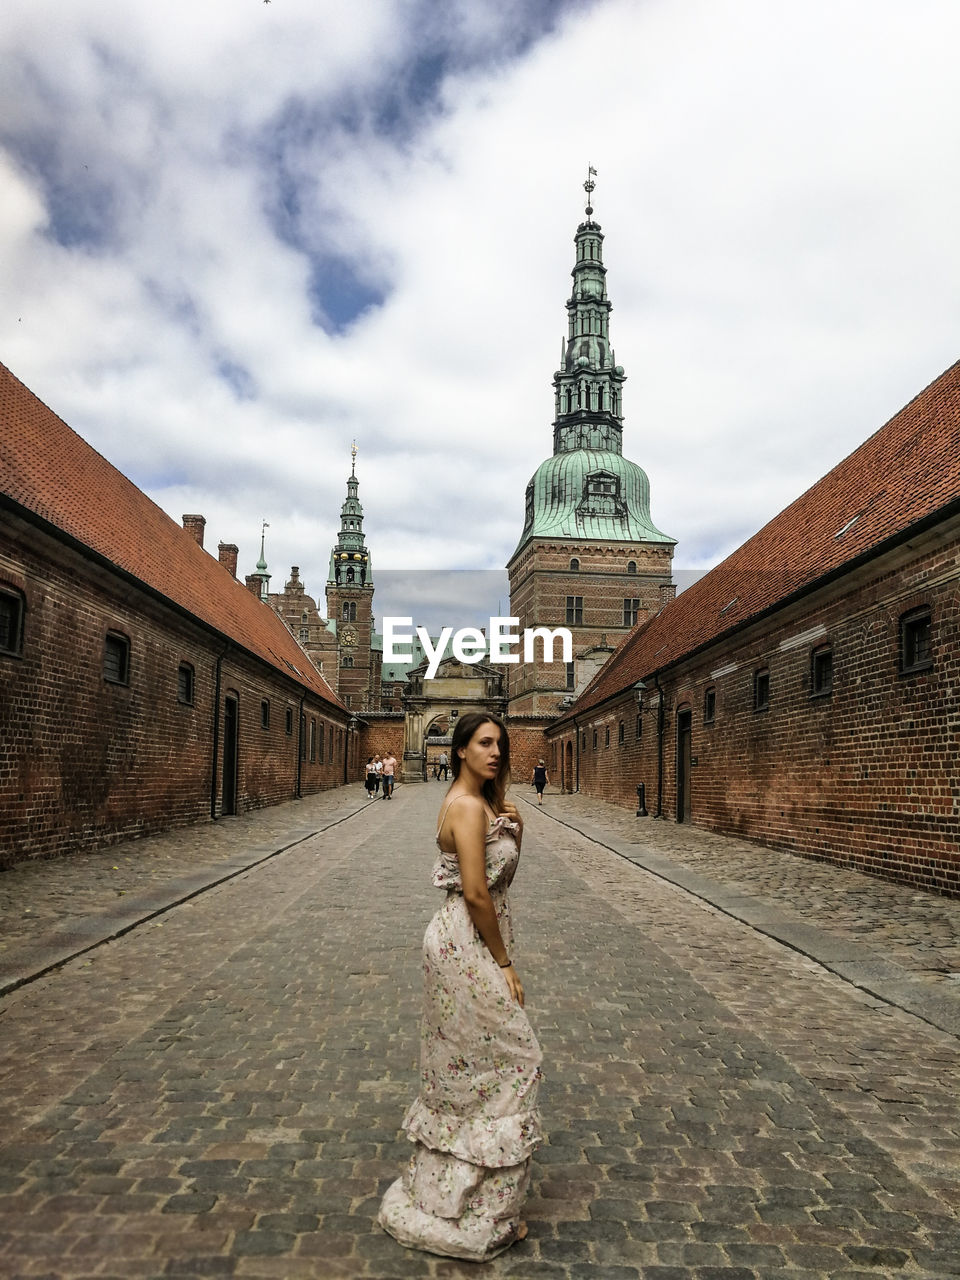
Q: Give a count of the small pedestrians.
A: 5